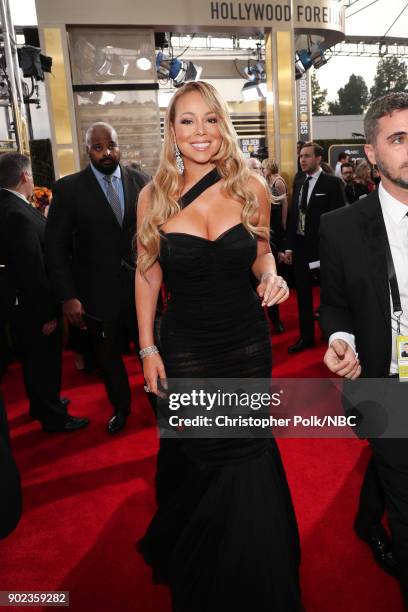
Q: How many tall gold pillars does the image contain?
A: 2